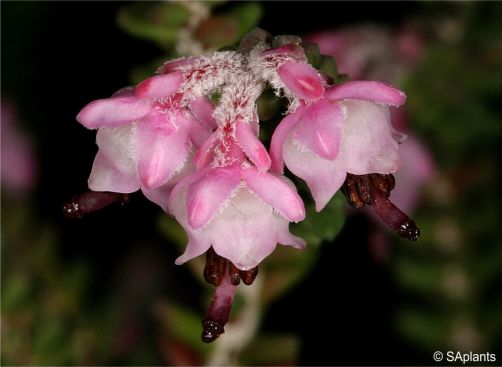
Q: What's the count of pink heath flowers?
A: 3